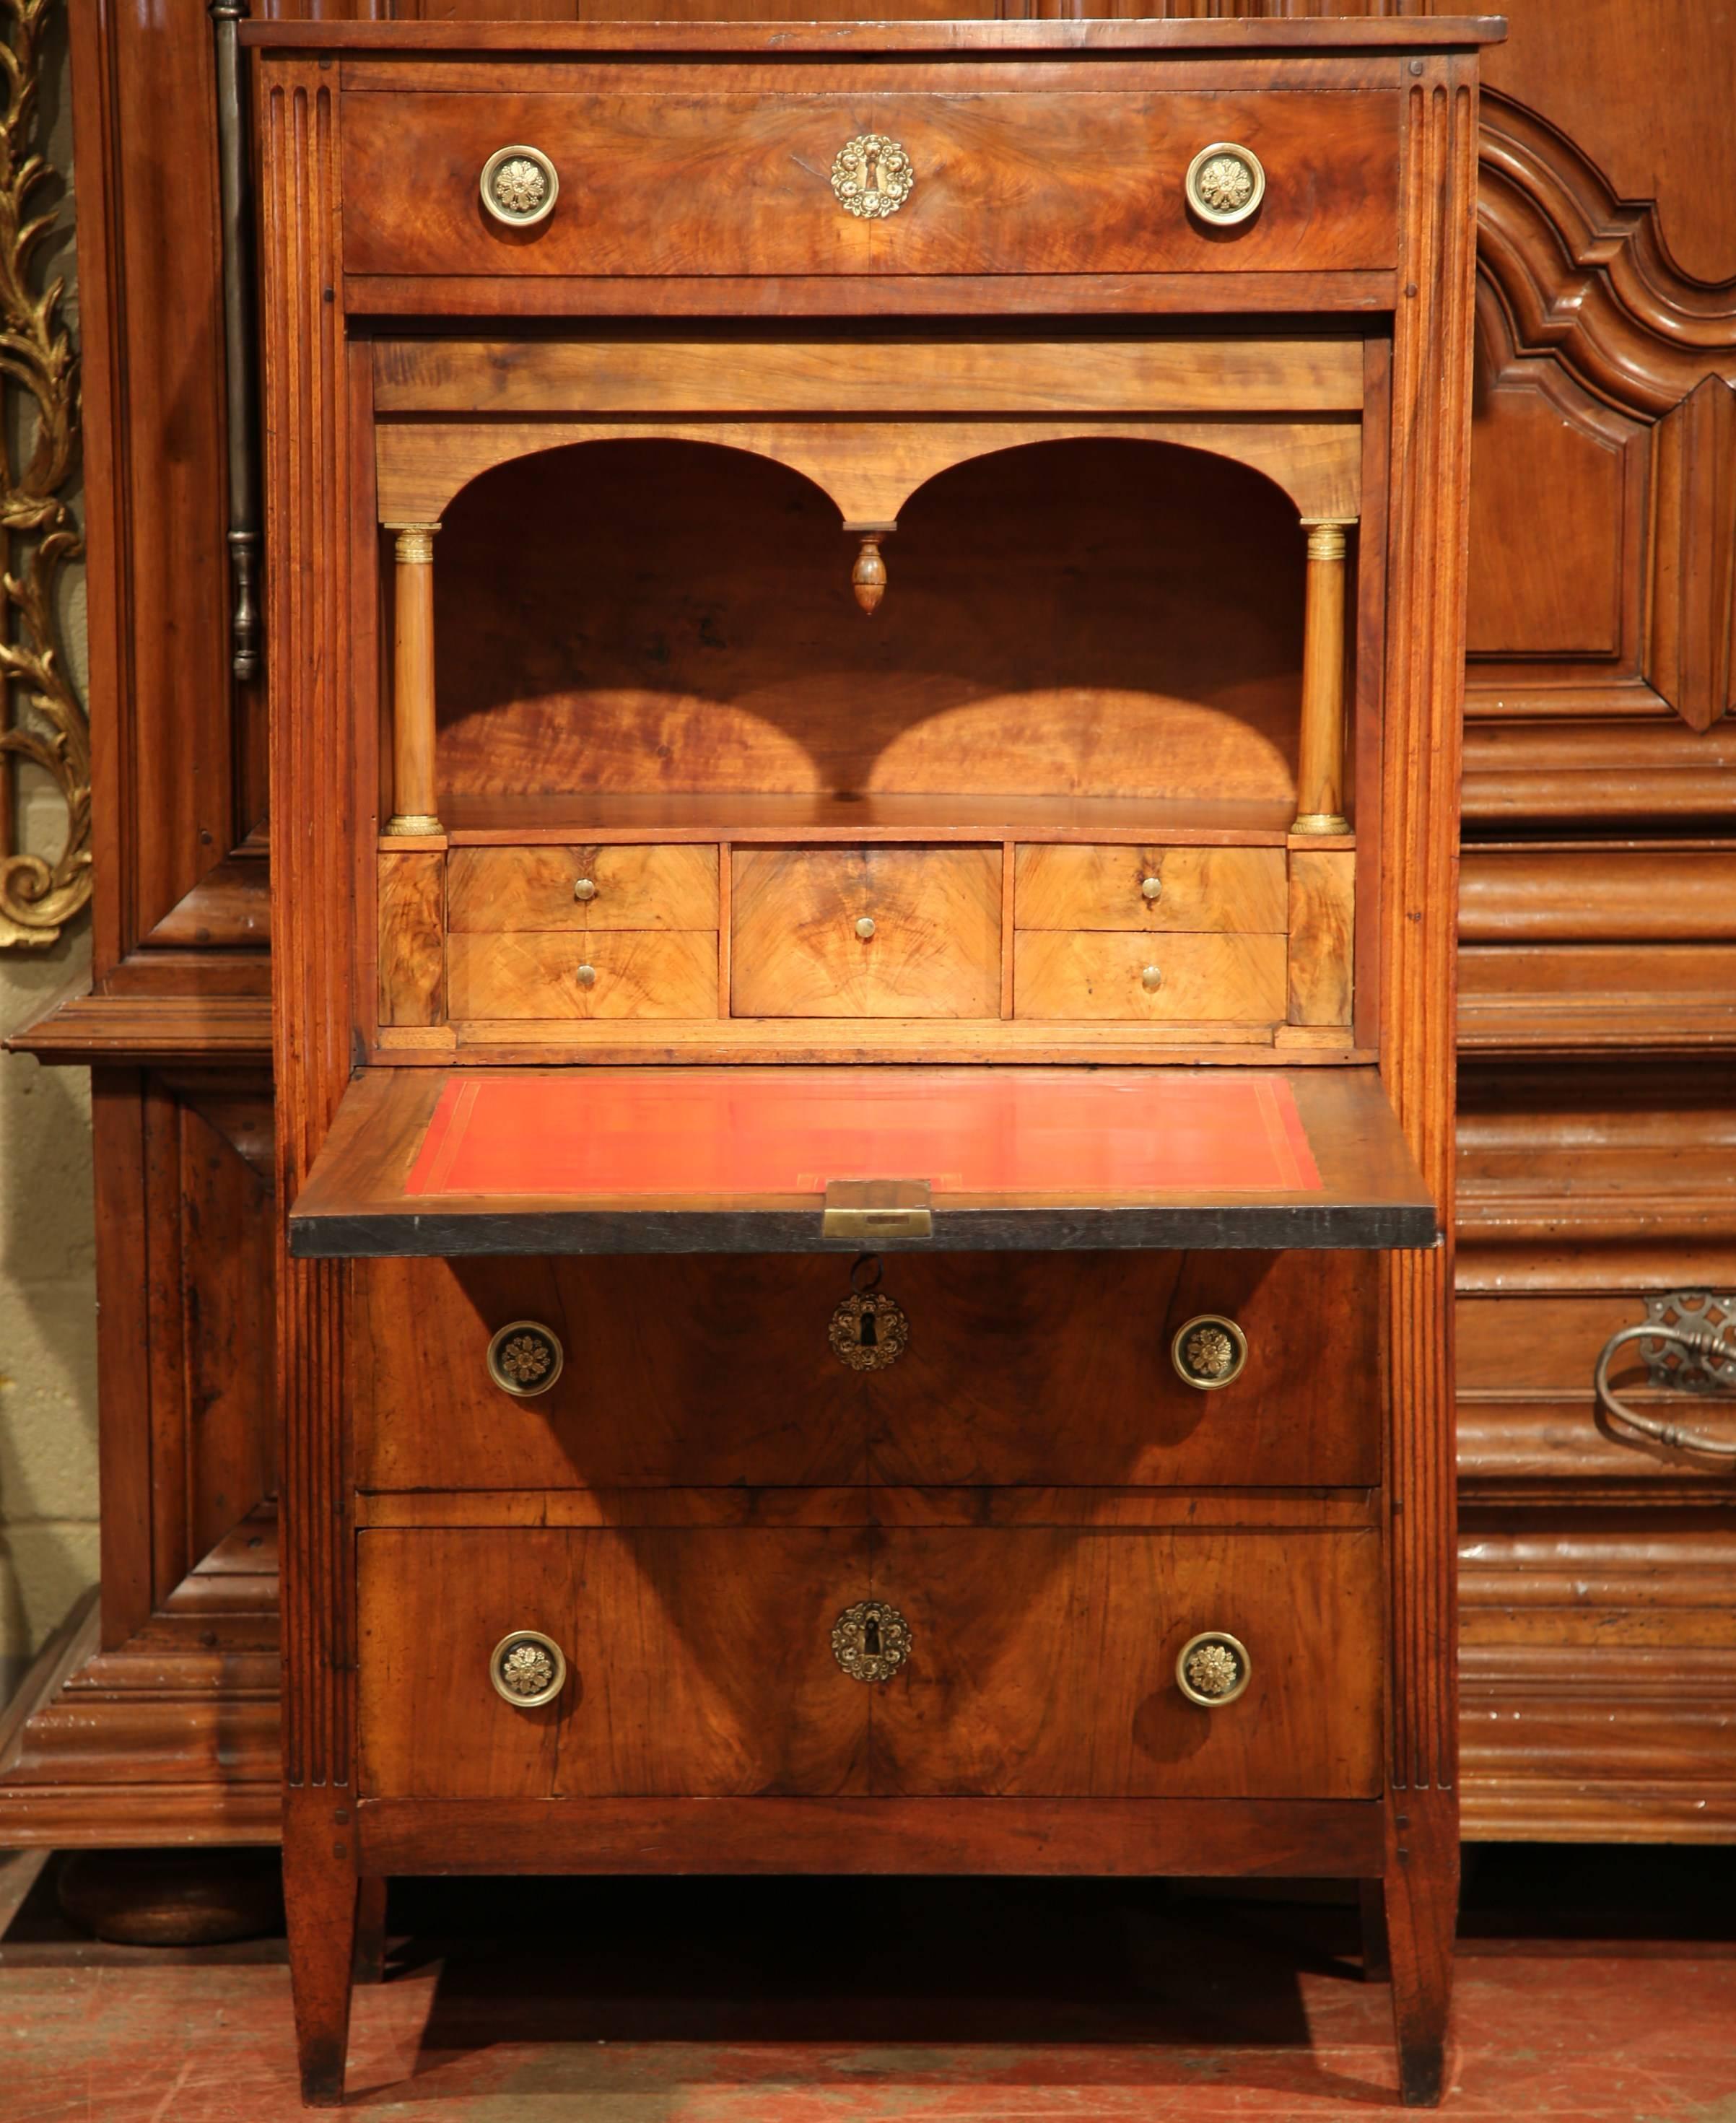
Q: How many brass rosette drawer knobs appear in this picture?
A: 6